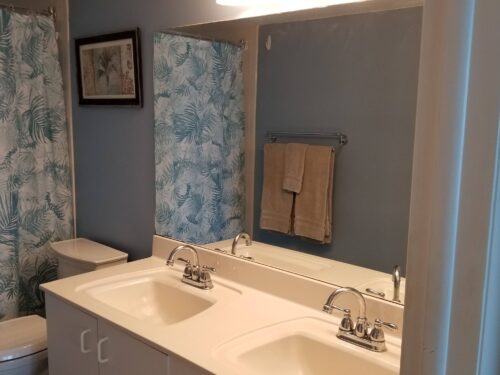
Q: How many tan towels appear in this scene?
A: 3